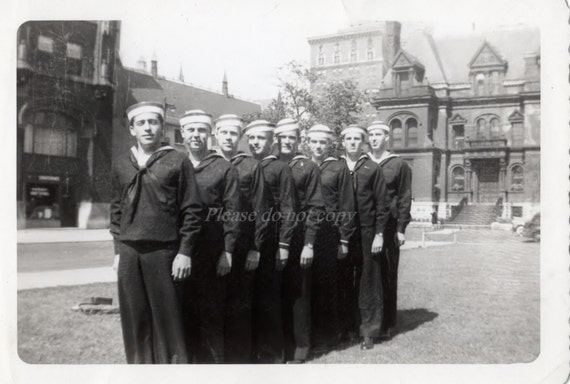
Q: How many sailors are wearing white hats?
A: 8